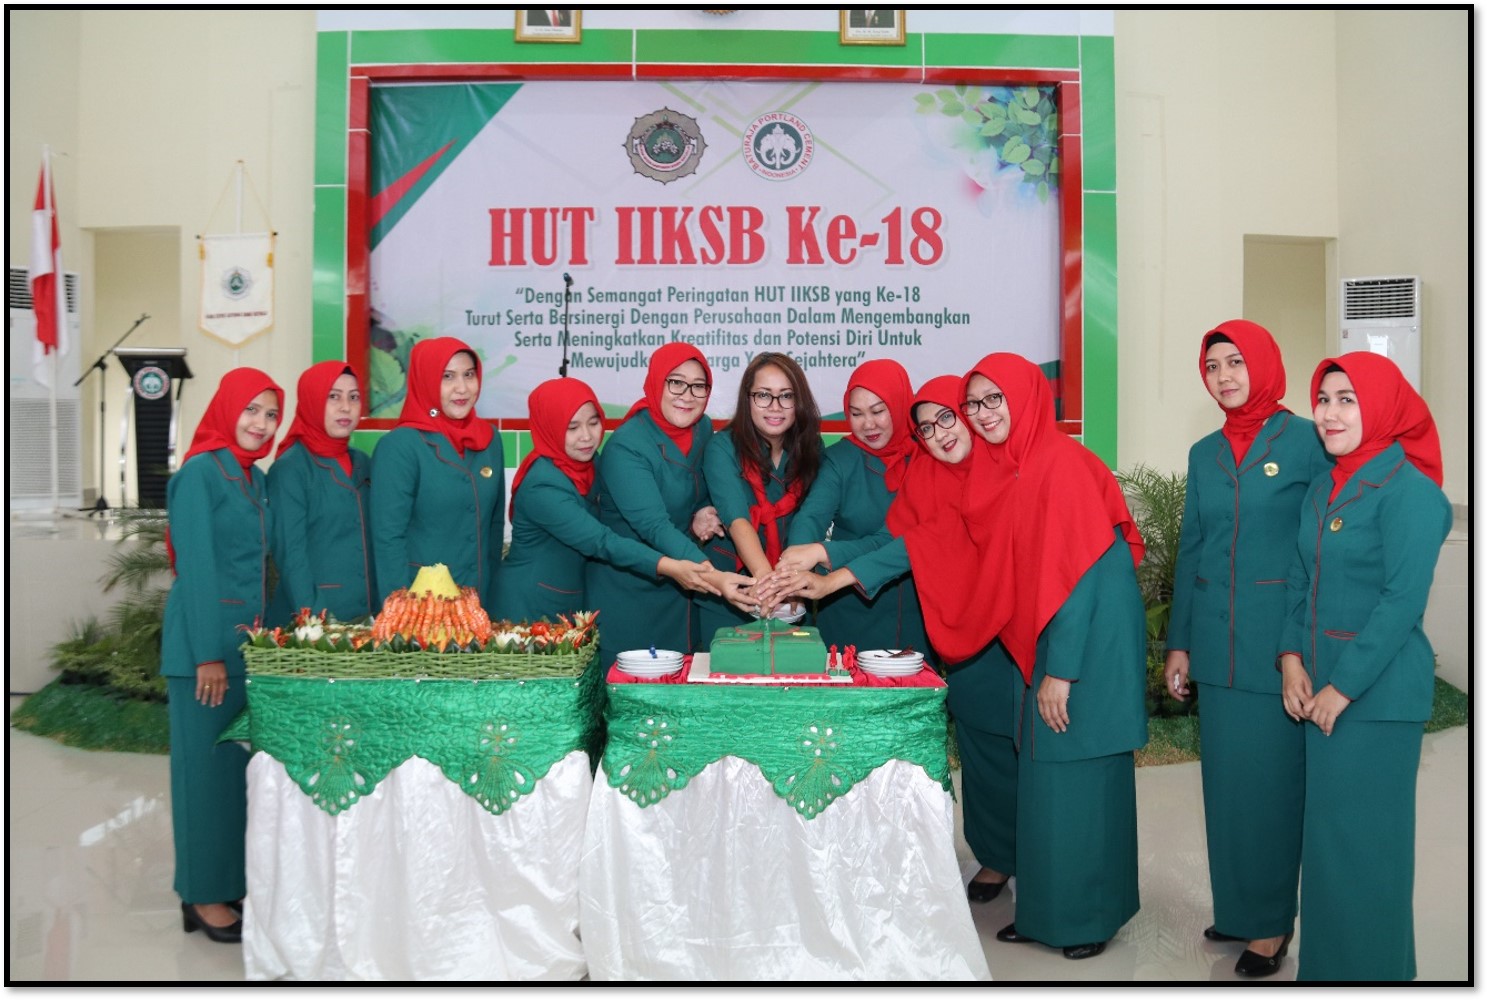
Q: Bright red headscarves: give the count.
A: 10